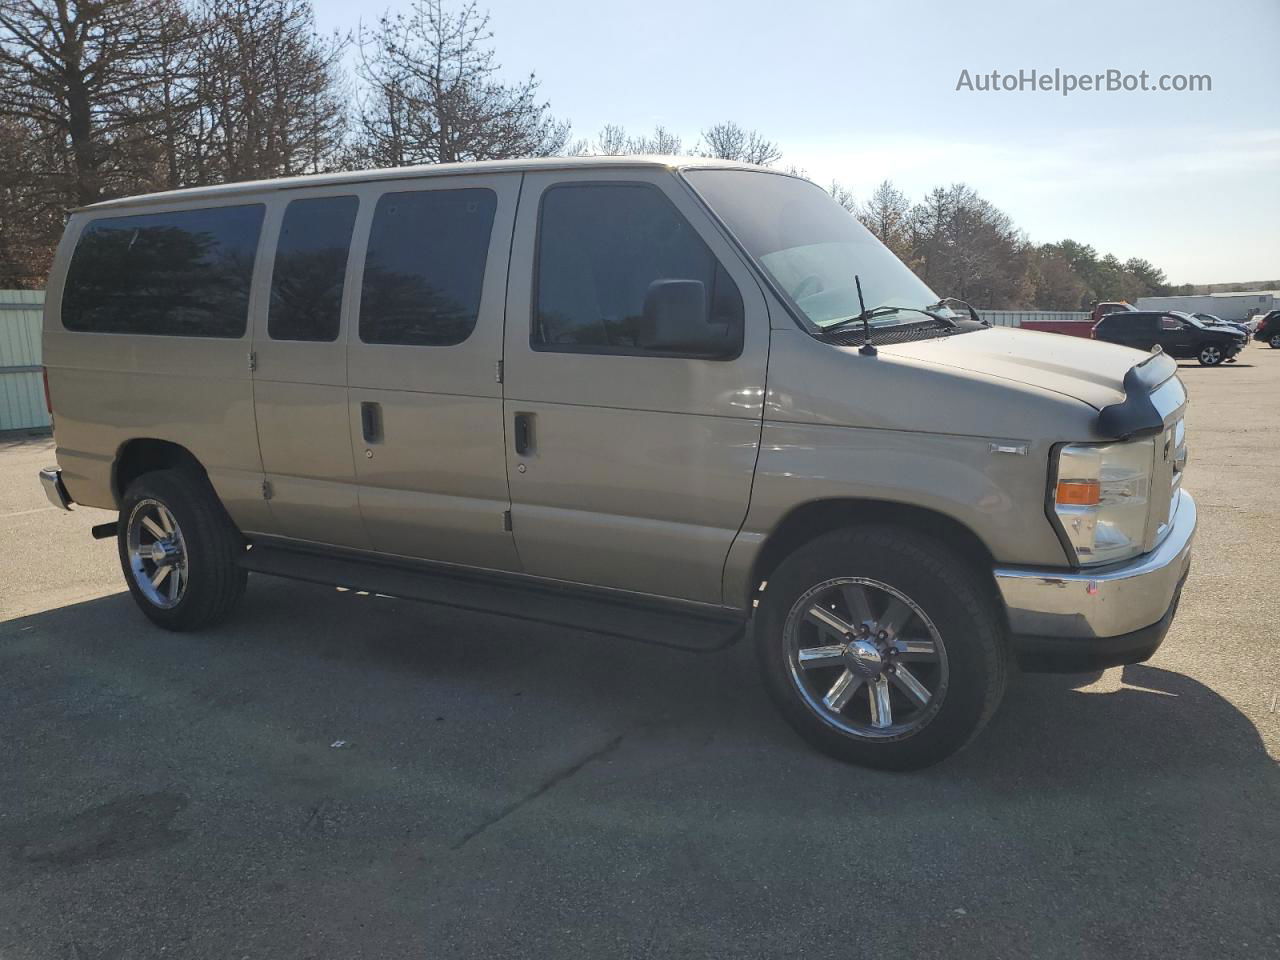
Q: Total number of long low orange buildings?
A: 0